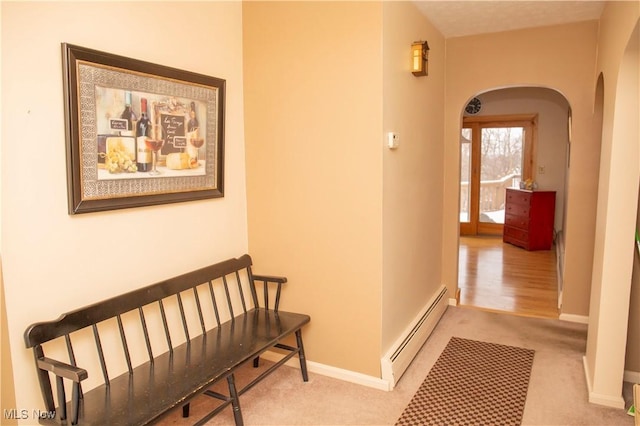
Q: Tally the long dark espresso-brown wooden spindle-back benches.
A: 1